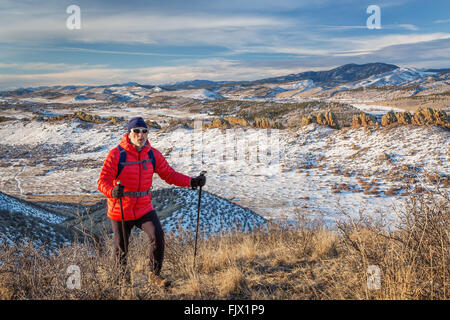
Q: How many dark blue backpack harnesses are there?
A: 1